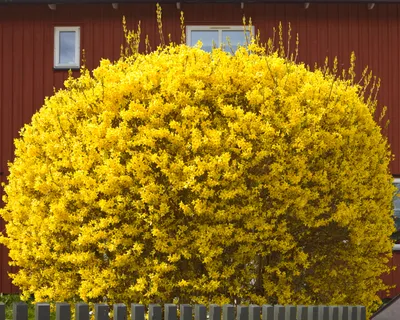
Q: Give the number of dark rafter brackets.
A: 6